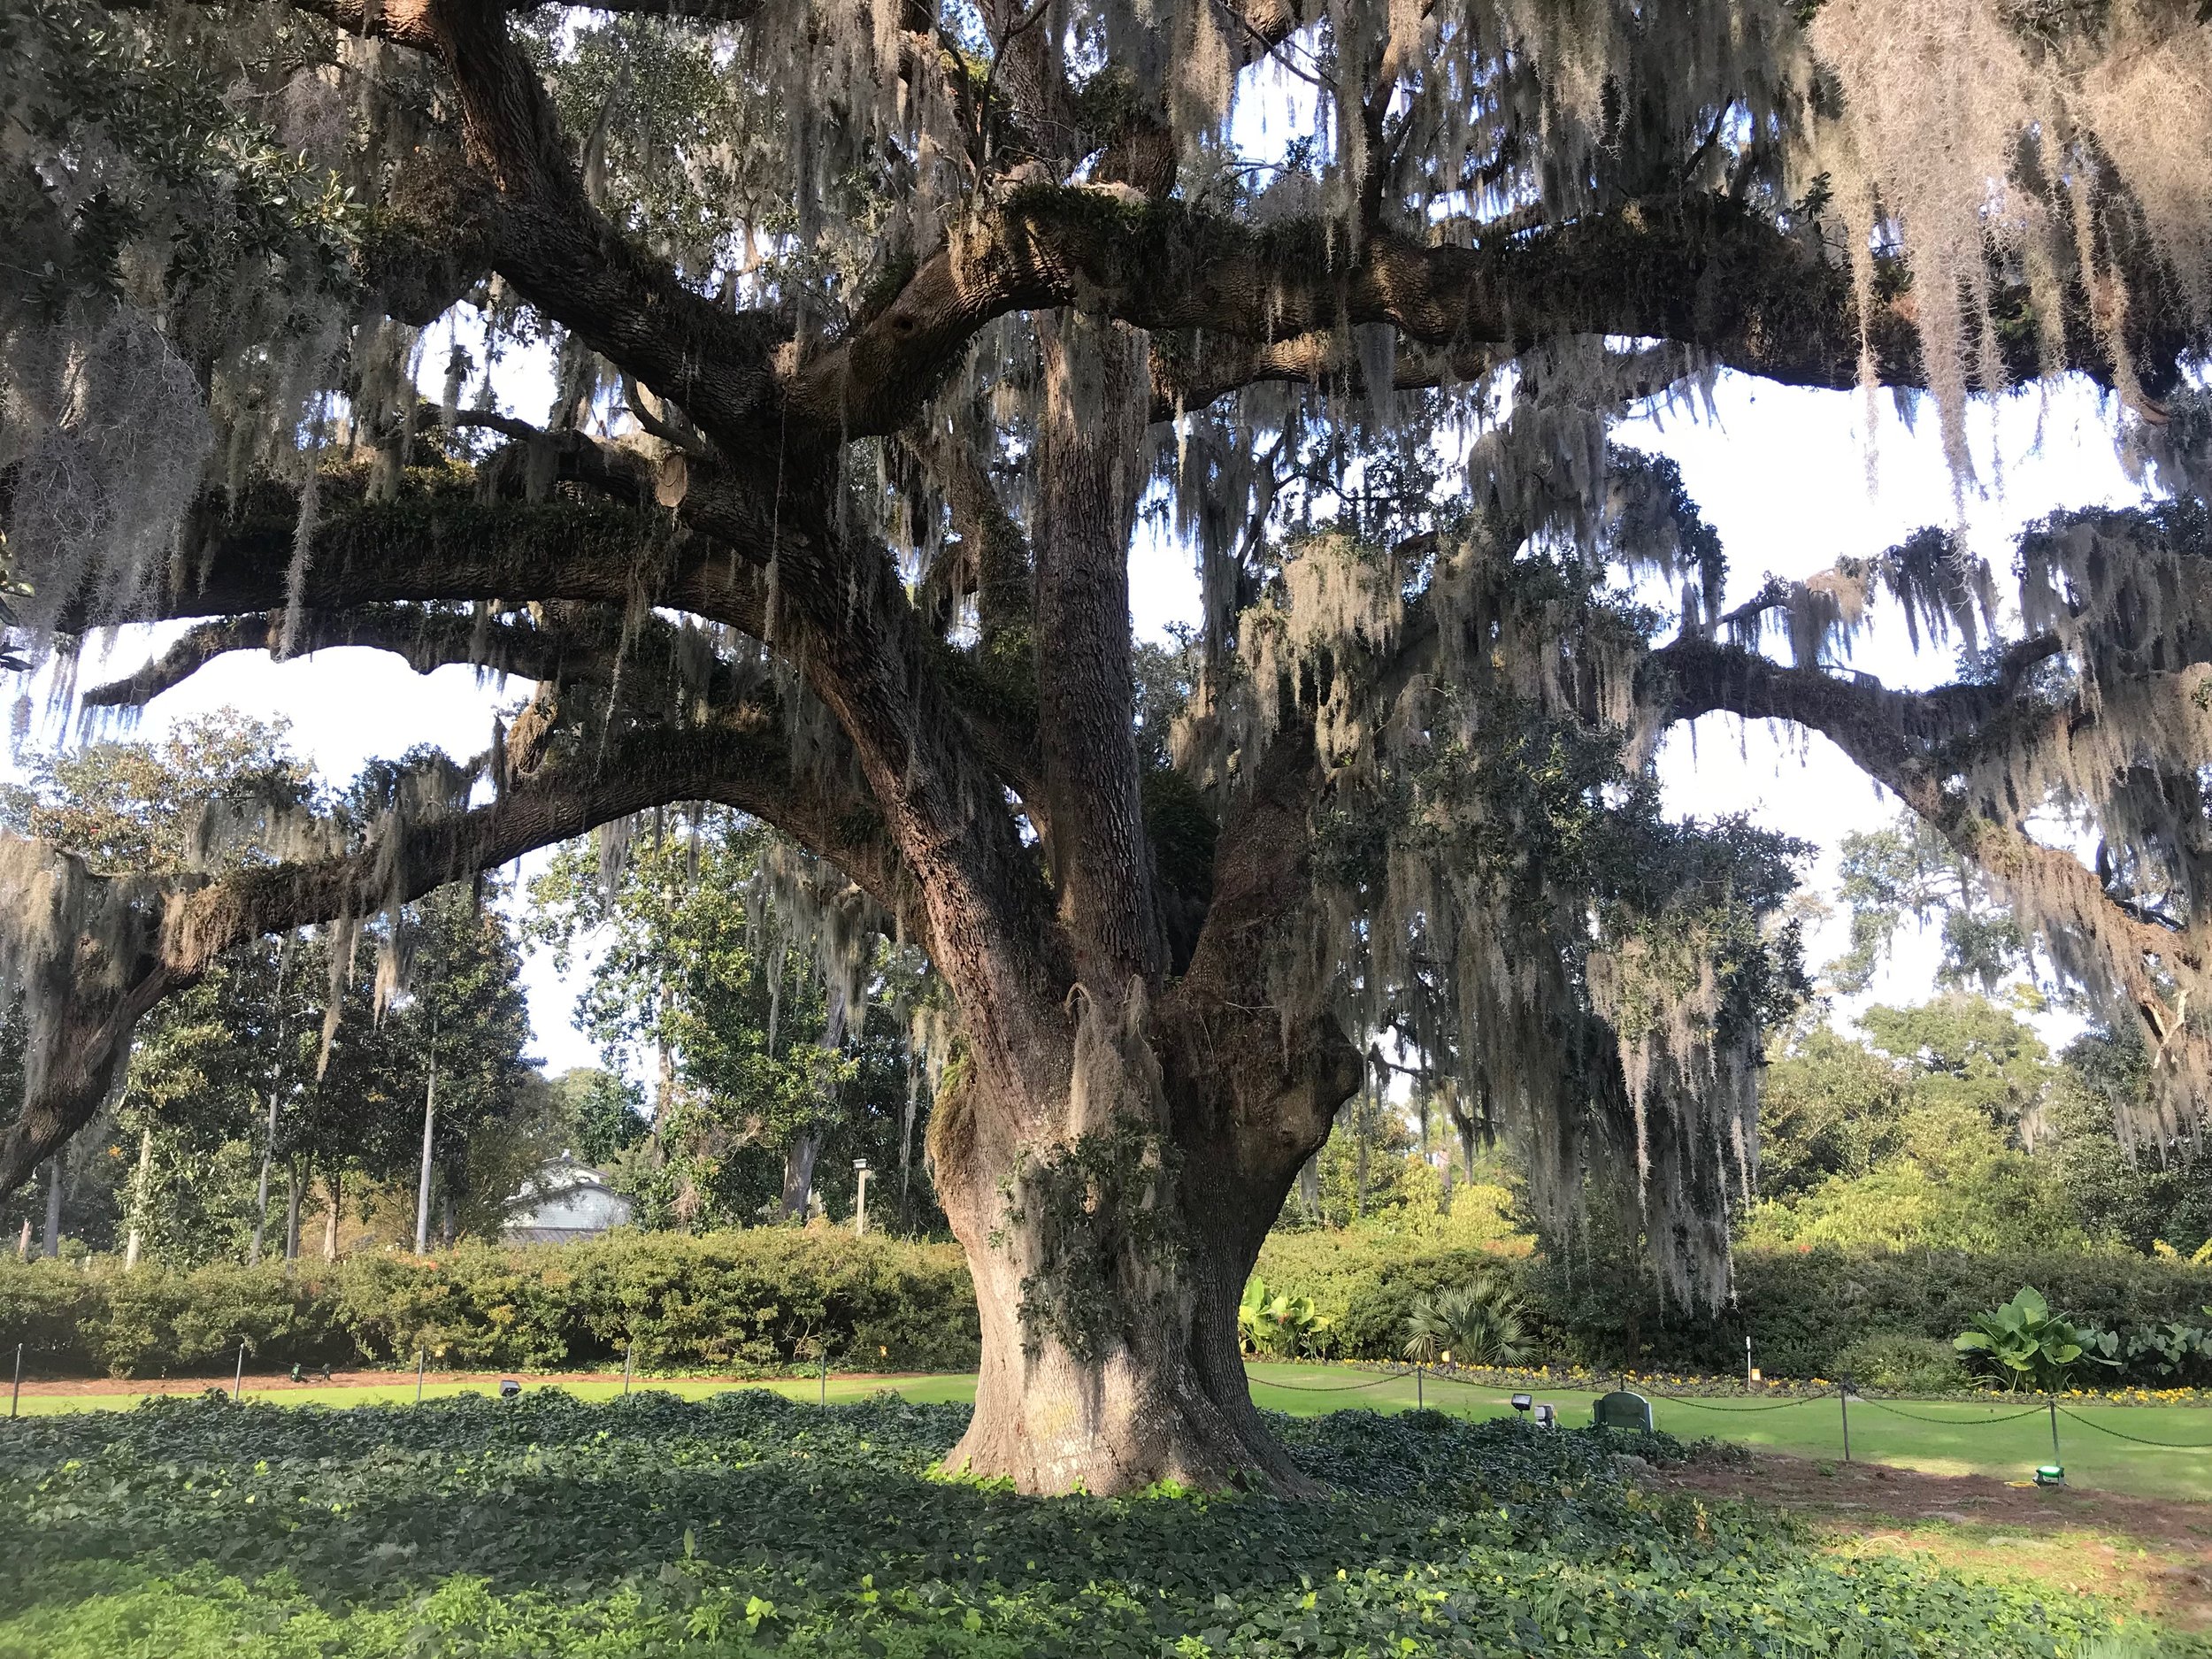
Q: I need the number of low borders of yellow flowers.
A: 1